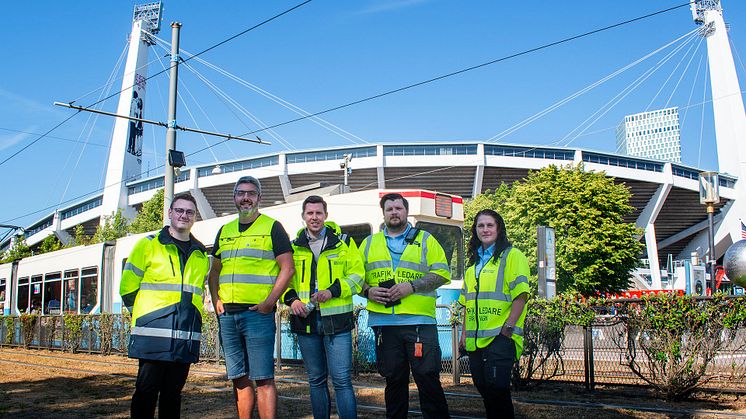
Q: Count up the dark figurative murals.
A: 1